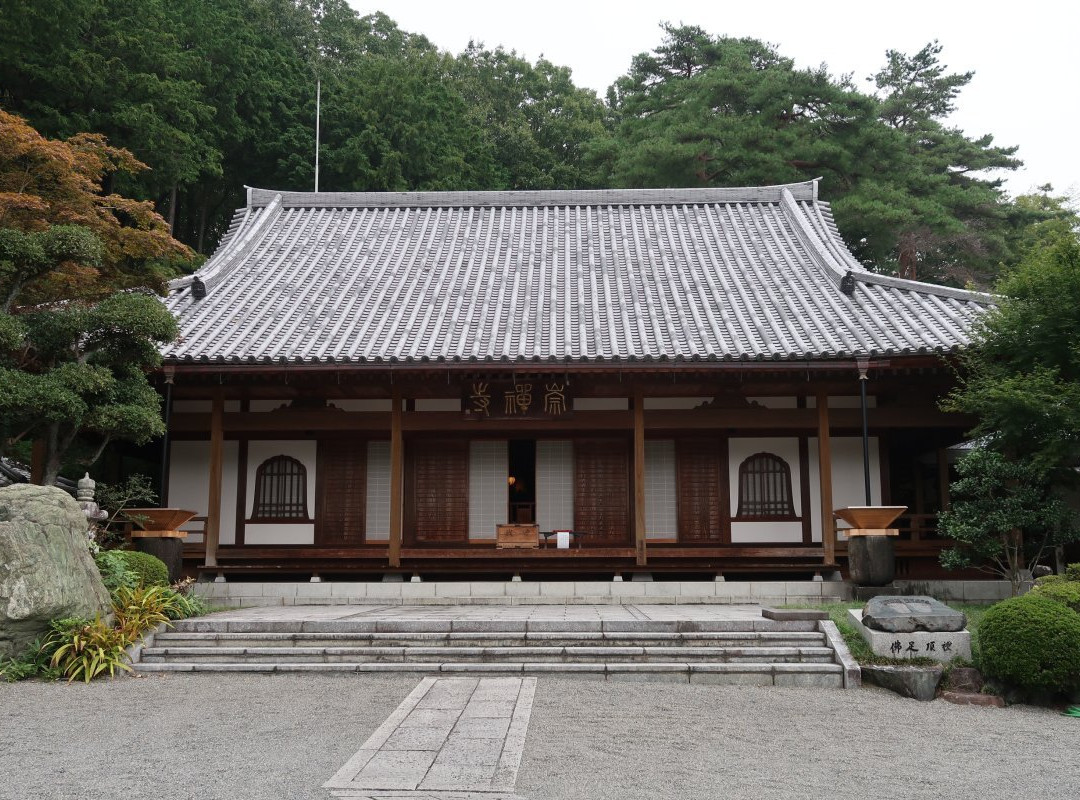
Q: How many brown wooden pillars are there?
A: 4